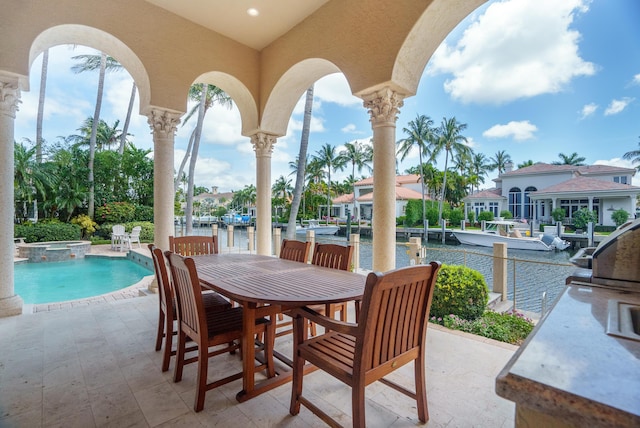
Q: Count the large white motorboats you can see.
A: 1